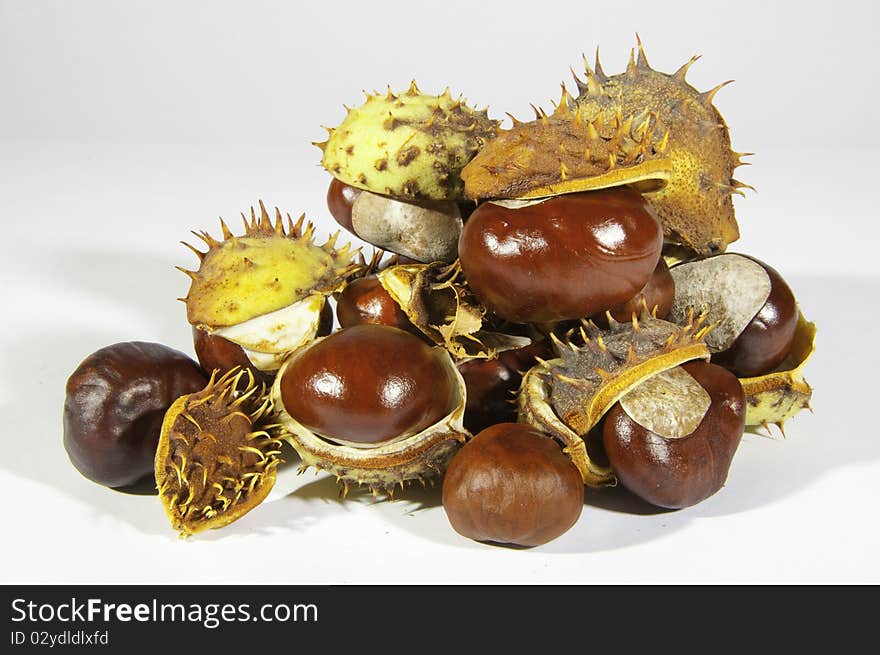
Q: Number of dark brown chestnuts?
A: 11